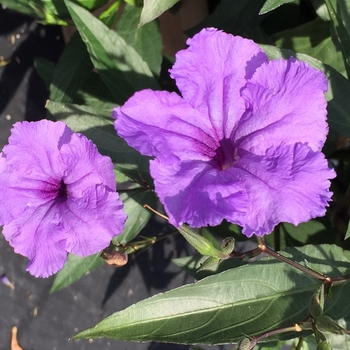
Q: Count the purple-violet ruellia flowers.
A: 2